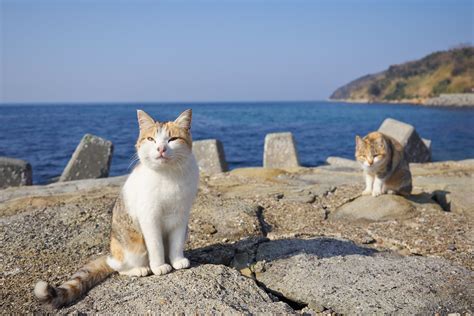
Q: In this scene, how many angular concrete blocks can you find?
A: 5